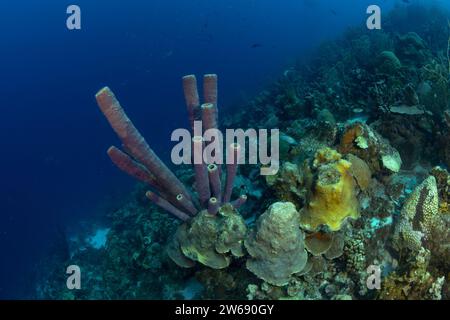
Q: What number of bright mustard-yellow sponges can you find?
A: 1